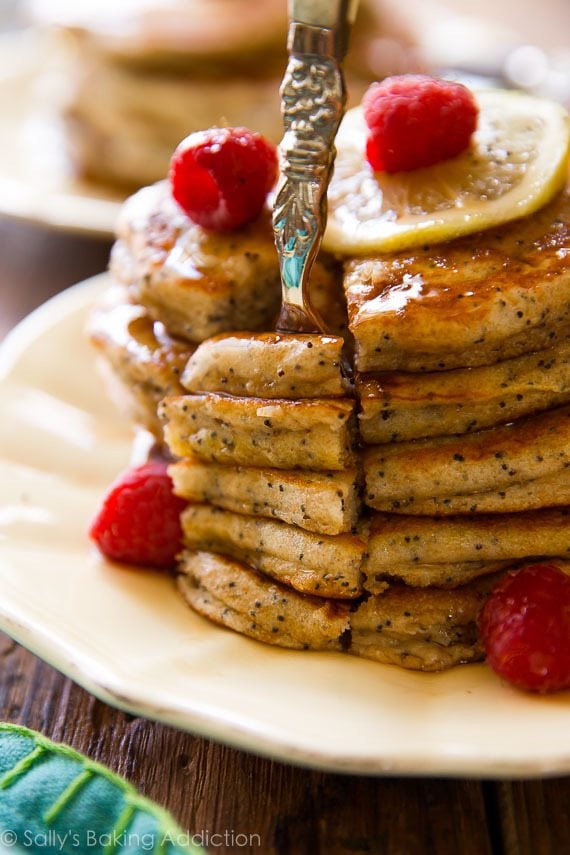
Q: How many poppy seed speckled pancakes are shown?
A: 5